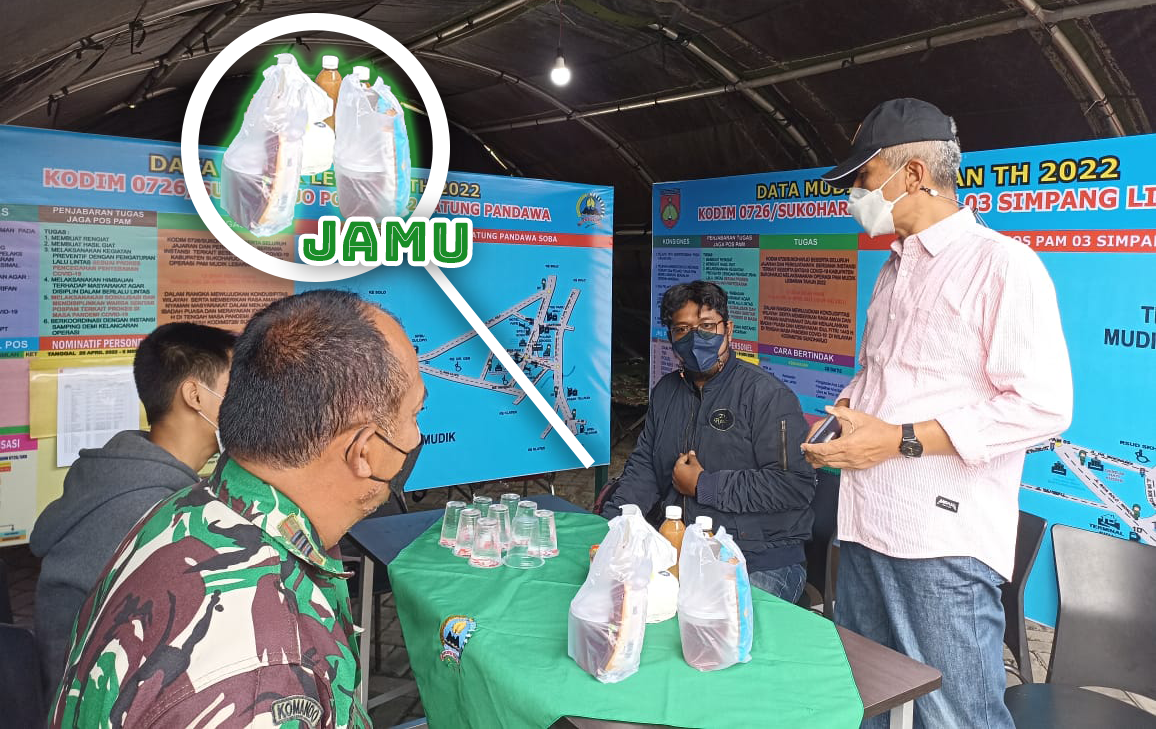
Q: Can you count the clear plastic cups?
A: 9